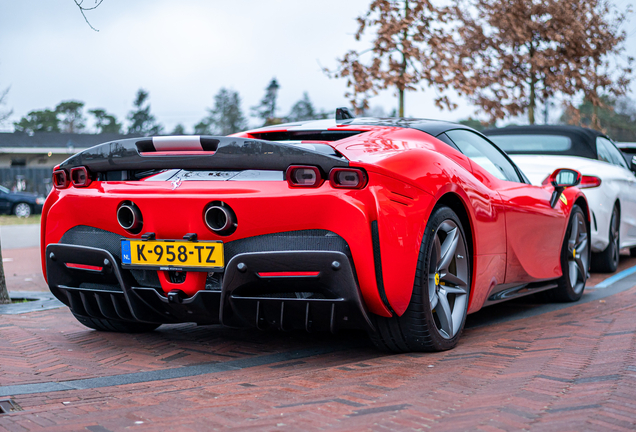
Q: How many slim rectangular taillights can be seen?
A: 4